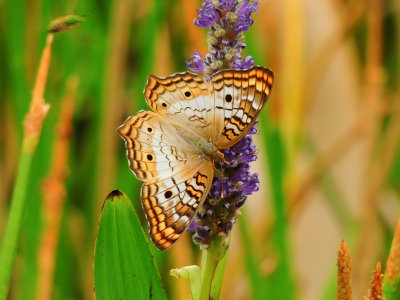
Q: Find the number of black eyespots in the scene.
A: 6